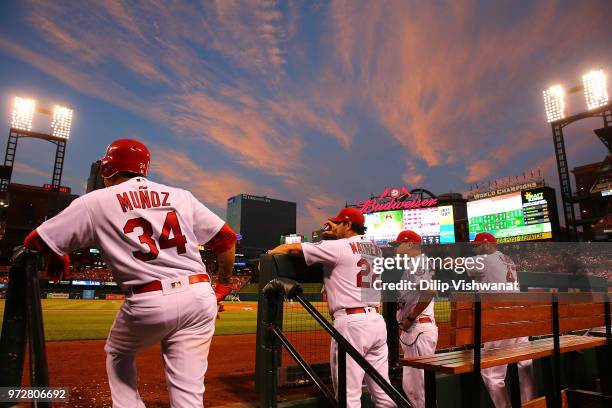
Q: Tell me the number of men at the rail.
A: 4